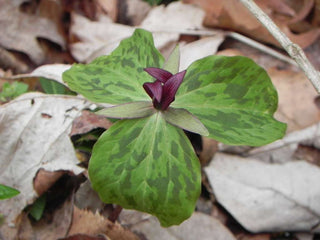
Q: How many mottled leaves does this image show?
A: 3